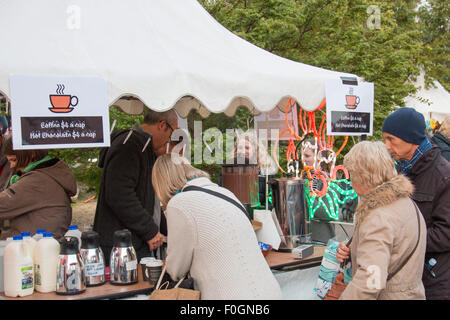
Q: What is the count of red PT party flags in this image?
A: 0